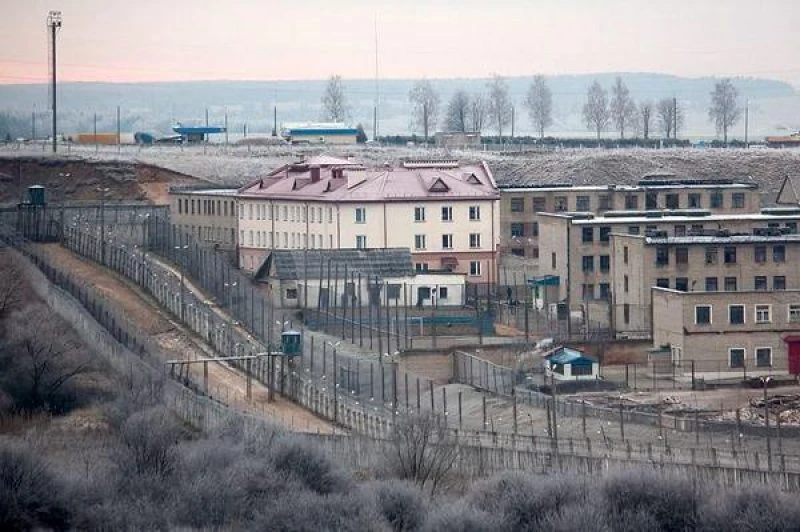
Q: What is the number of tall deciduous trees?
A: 11